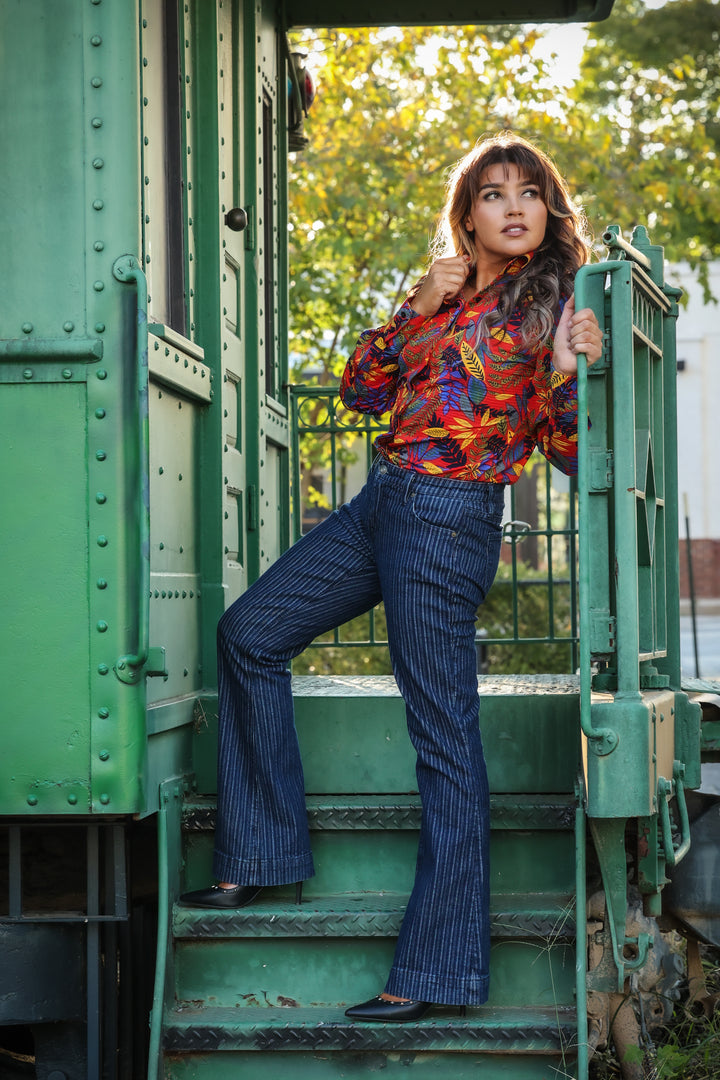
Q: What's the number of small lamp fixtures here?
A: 1